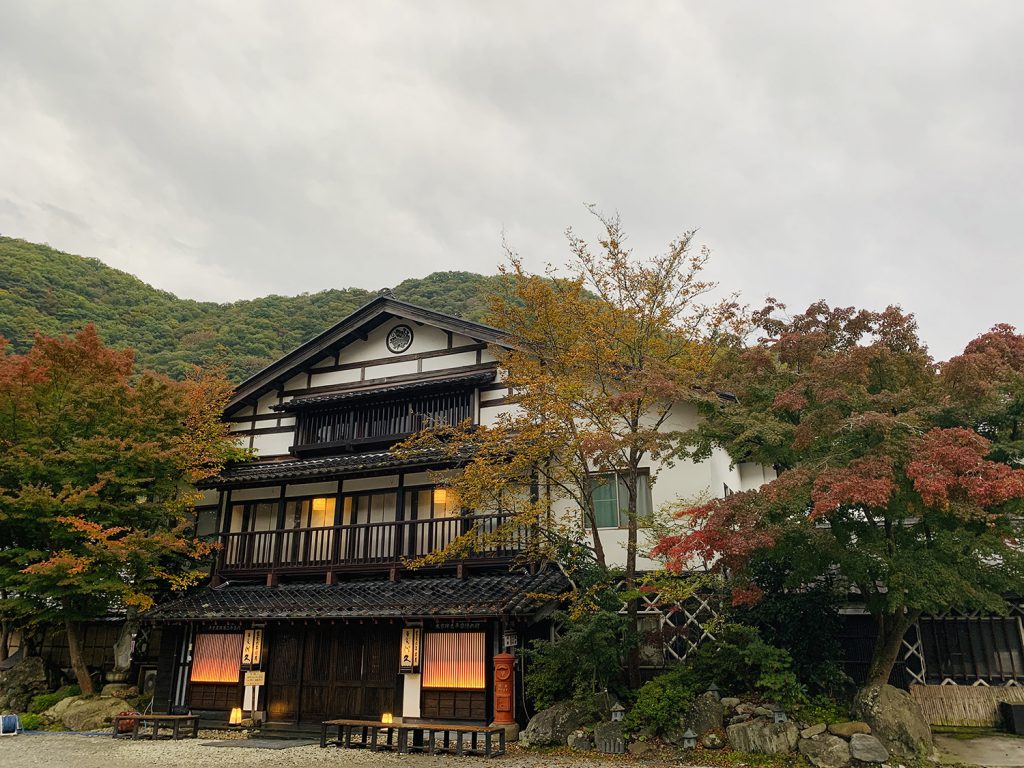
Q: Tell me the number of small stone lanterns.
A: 4